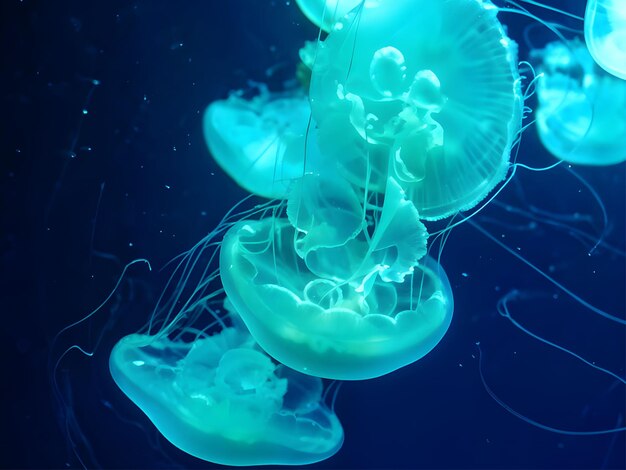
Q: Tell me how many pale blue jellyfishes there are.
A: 7